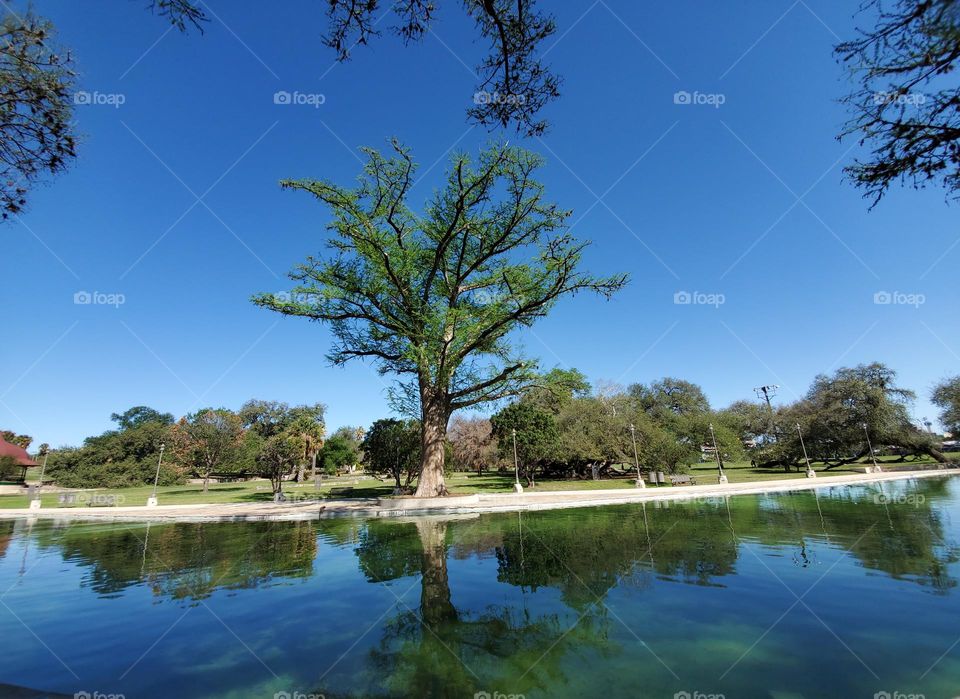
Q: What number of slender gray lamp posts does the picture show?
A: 7